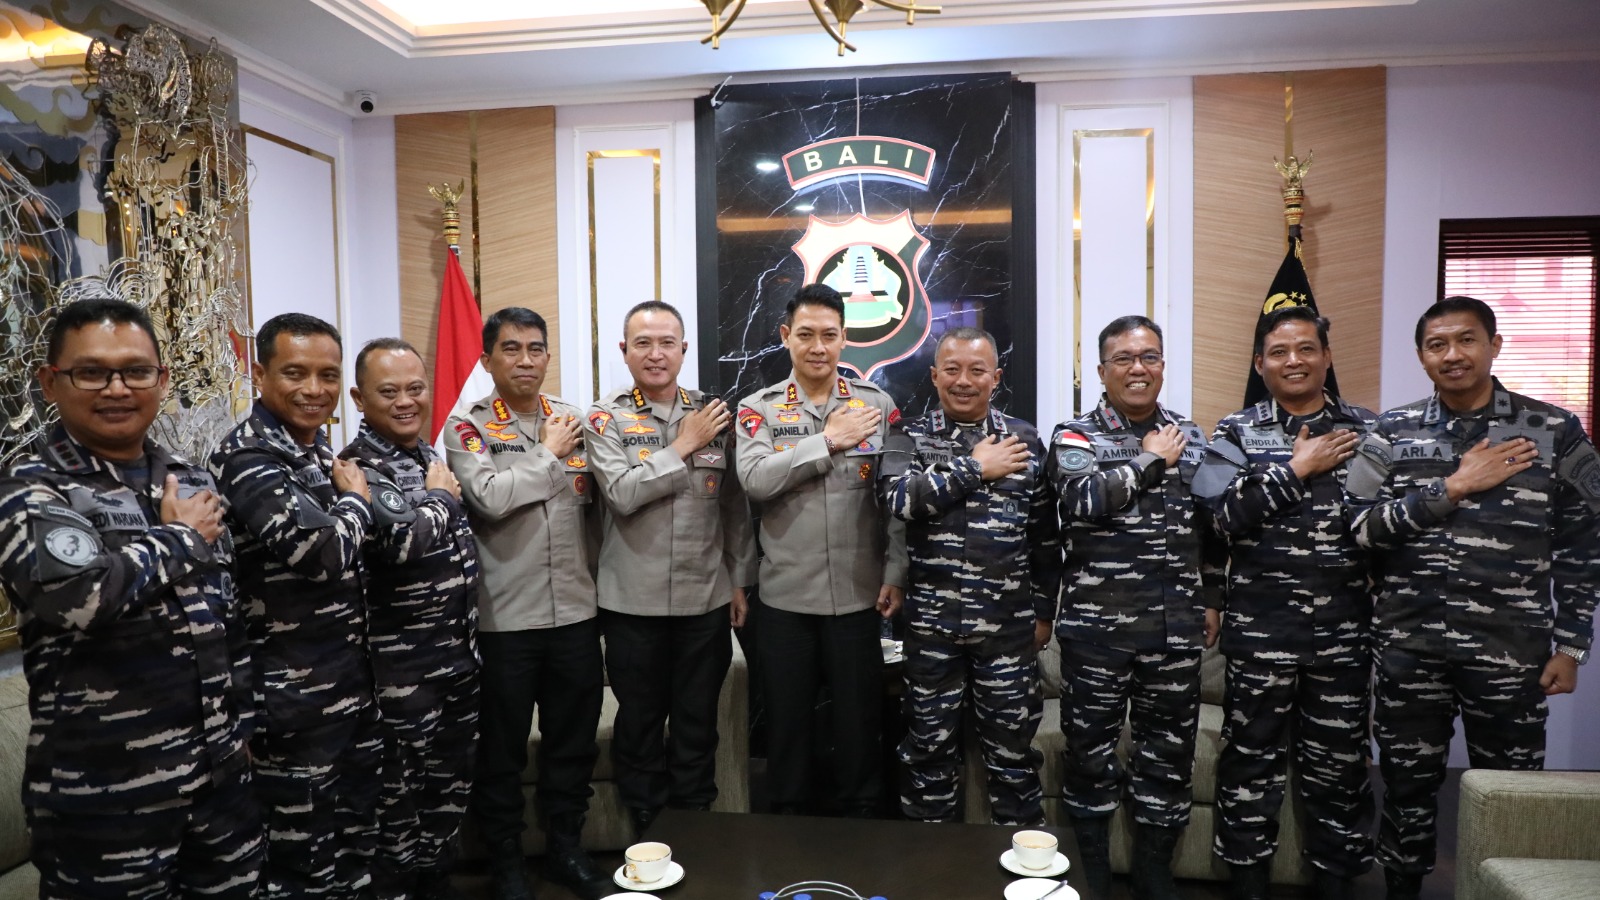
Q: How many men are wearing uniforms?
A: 10